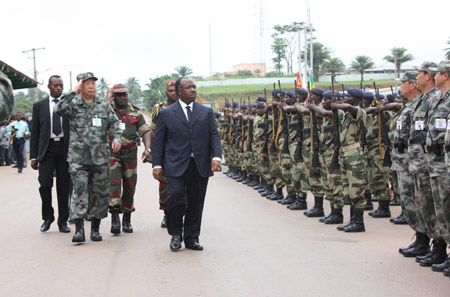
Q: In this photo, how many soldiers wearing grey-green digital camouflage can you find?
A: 4